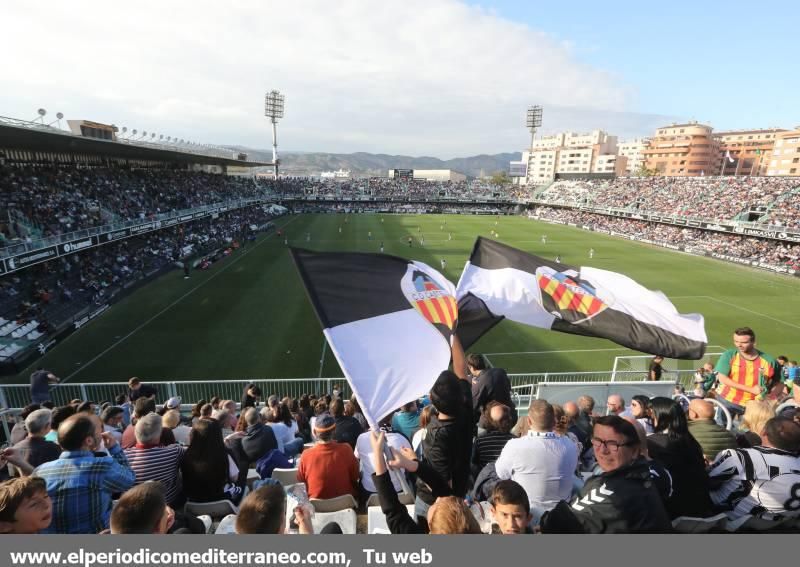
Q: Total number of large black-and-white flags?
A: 2